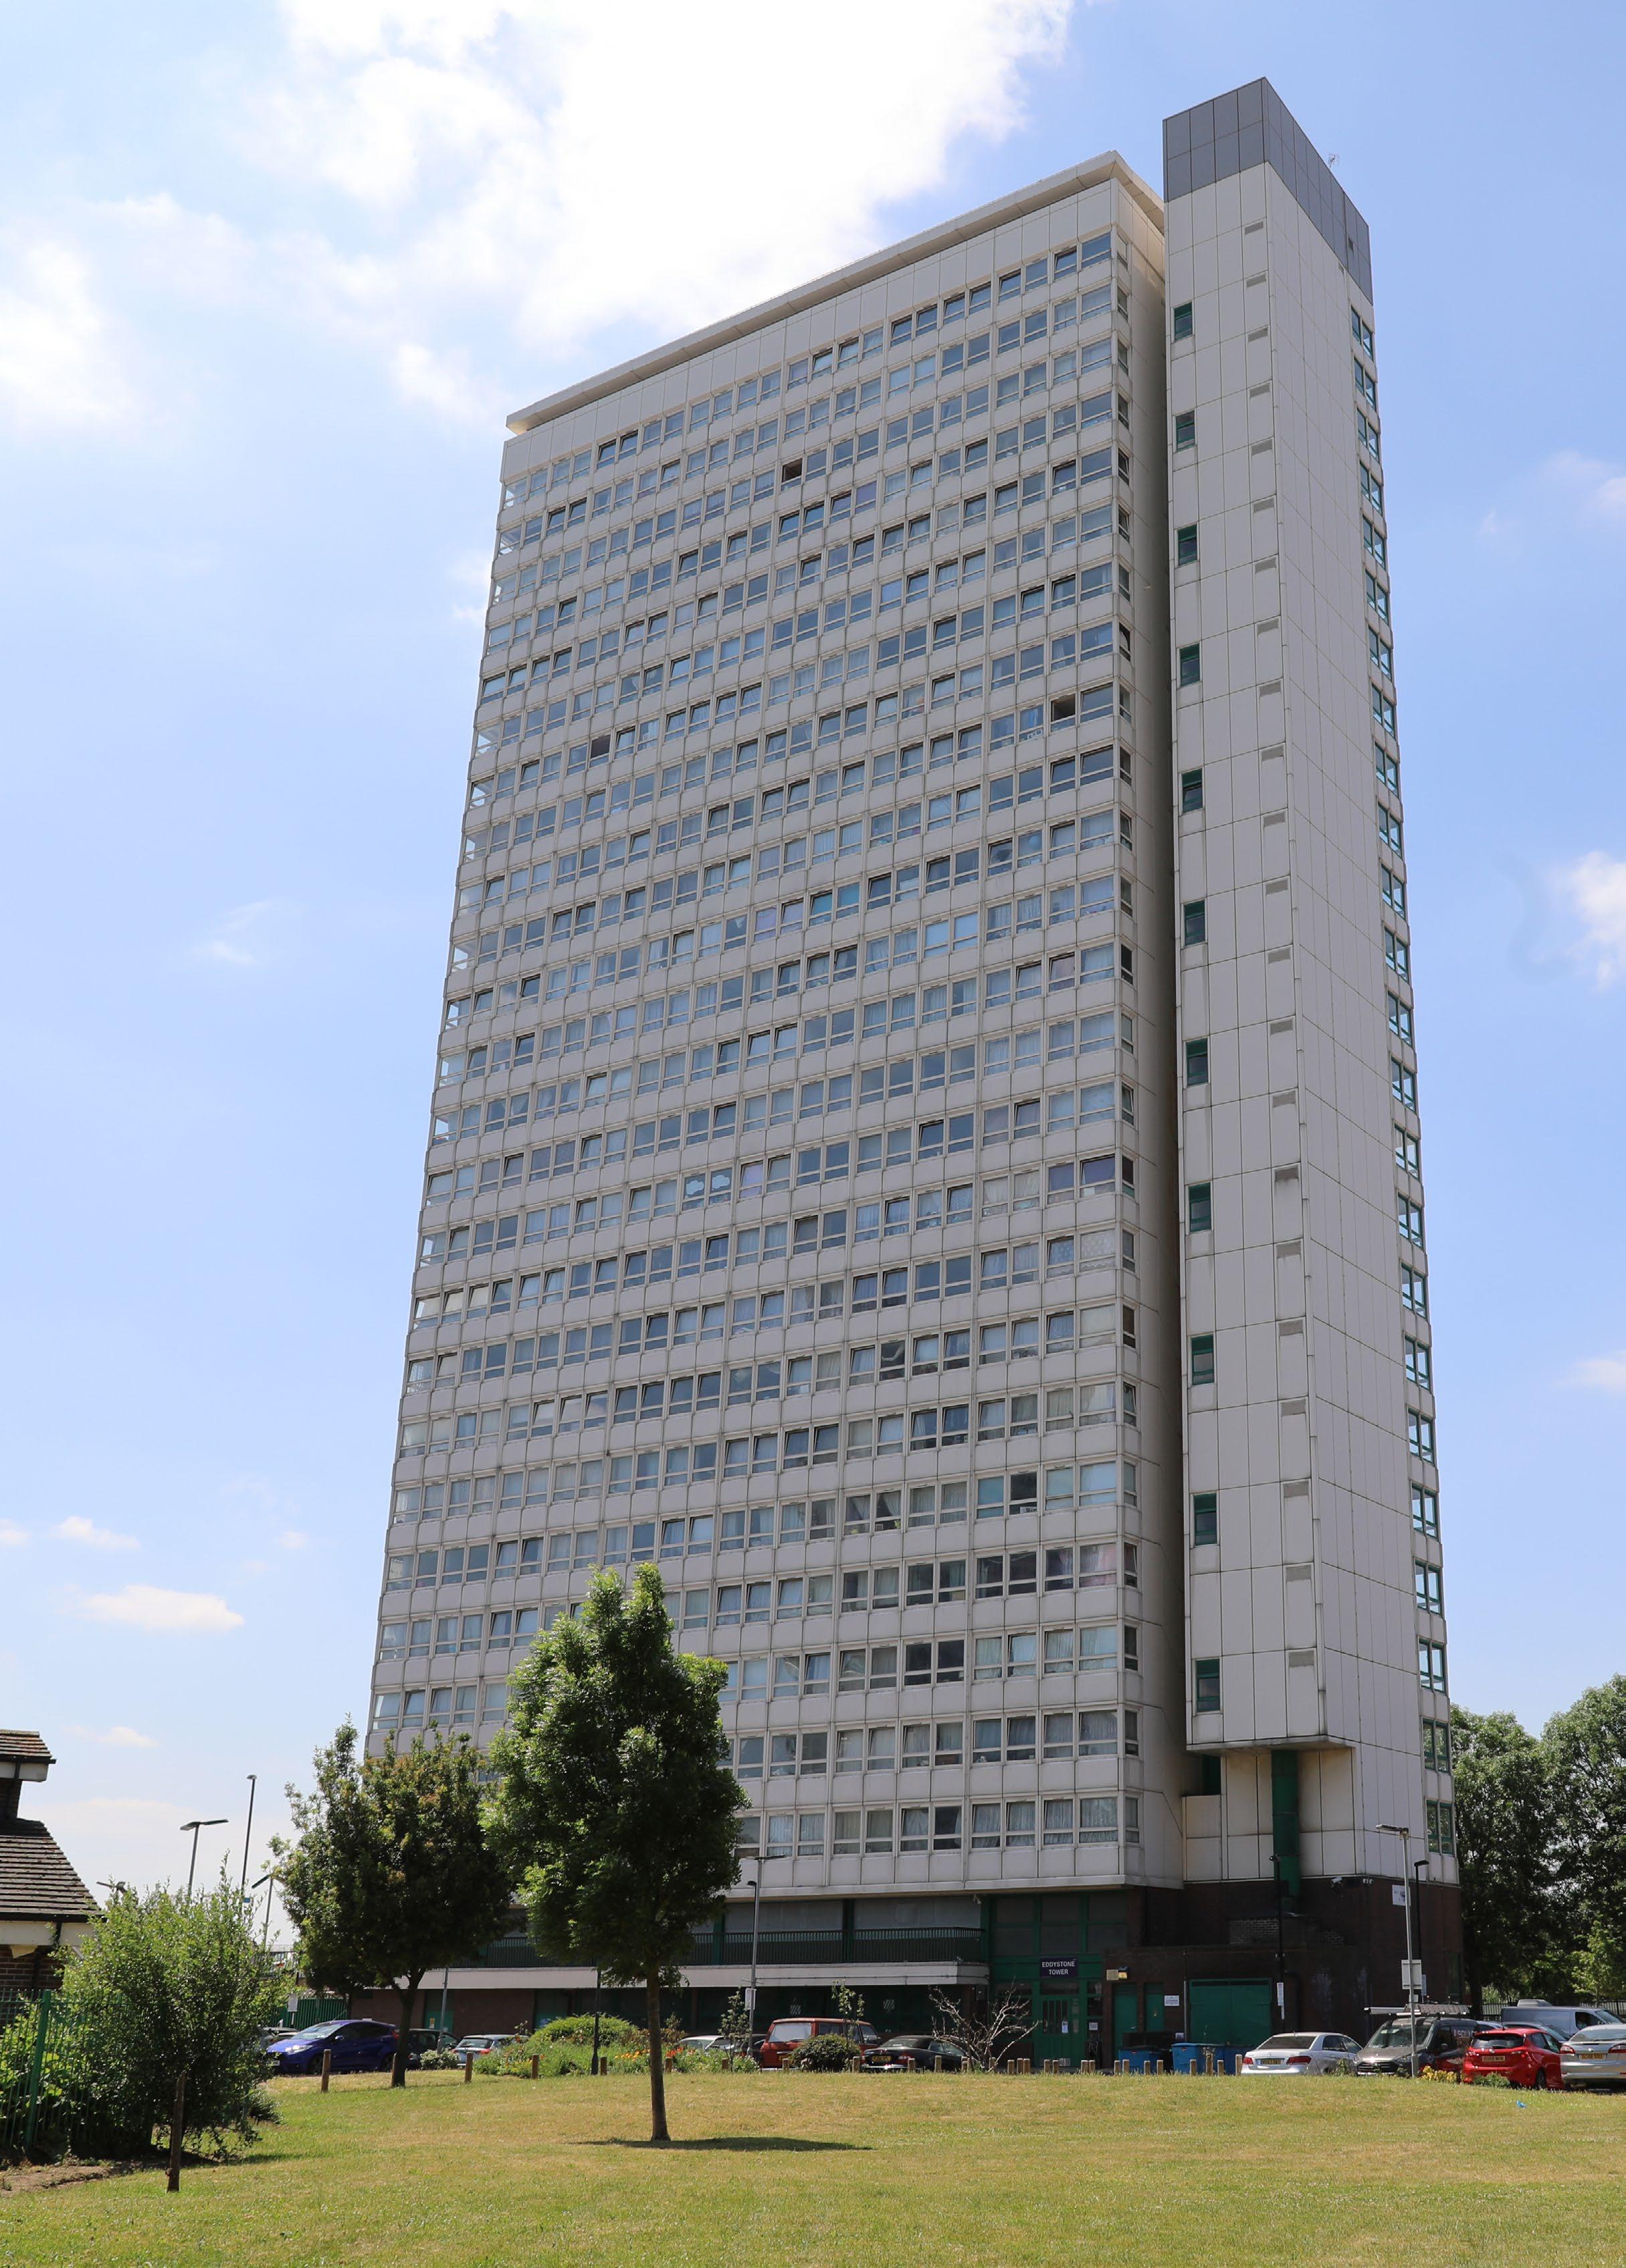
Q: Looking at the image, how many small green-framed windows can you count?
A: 11